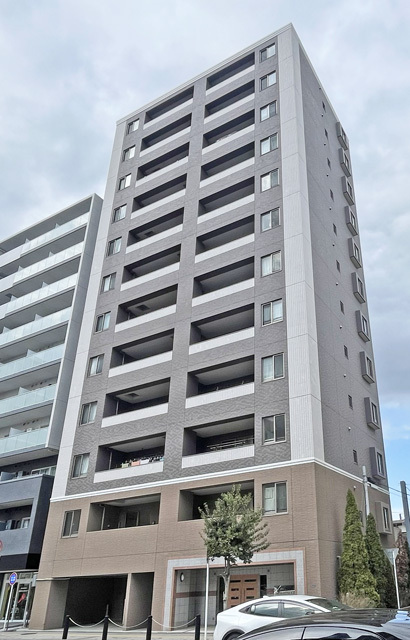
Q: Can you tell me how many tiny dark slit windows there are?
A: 10